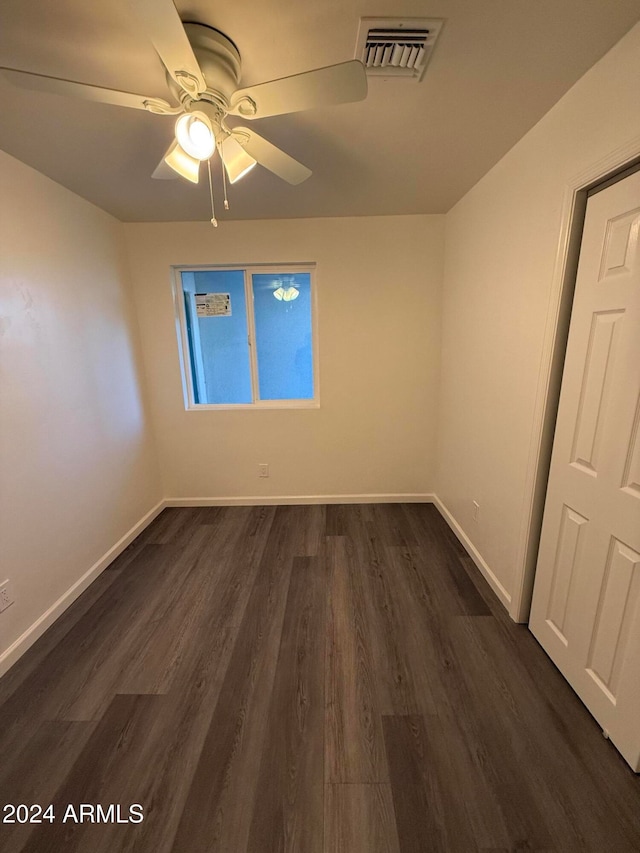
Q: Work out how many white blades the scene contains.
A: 5